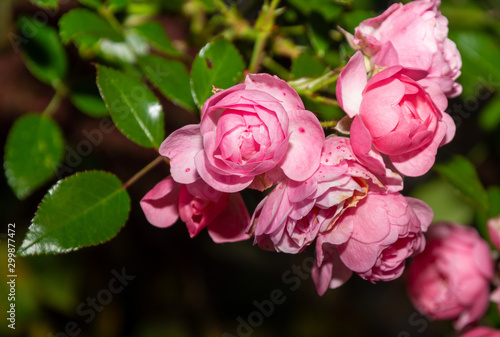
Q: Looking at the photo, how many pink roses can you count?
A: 7